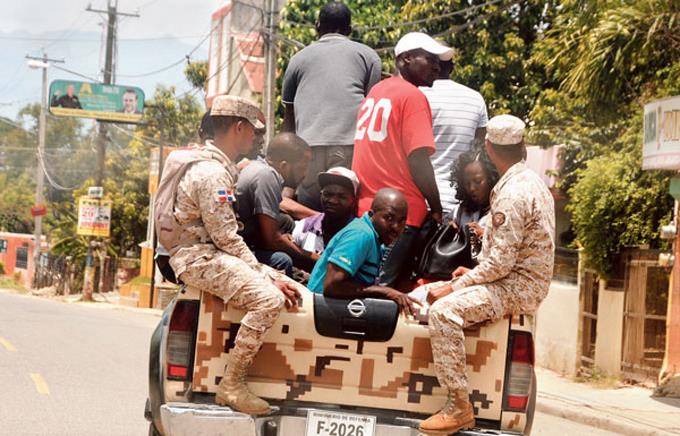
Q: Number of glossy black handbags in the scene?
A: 1